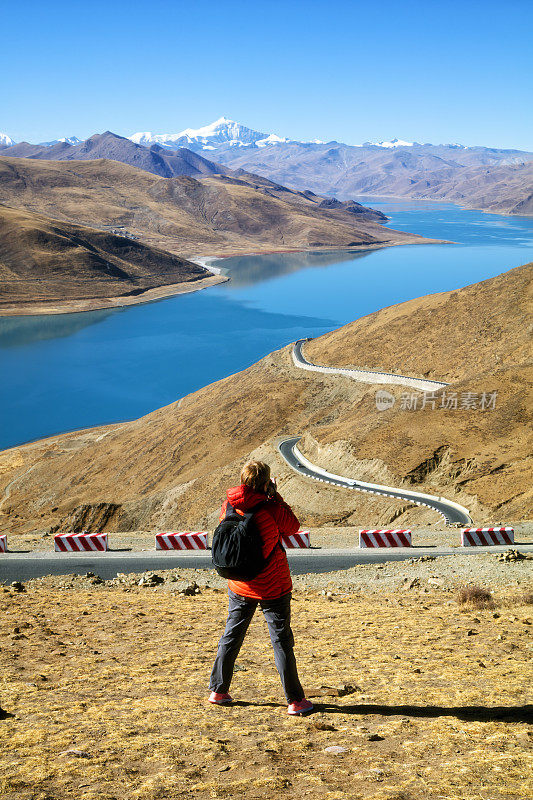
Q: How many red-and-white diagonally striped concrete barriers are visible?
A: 6